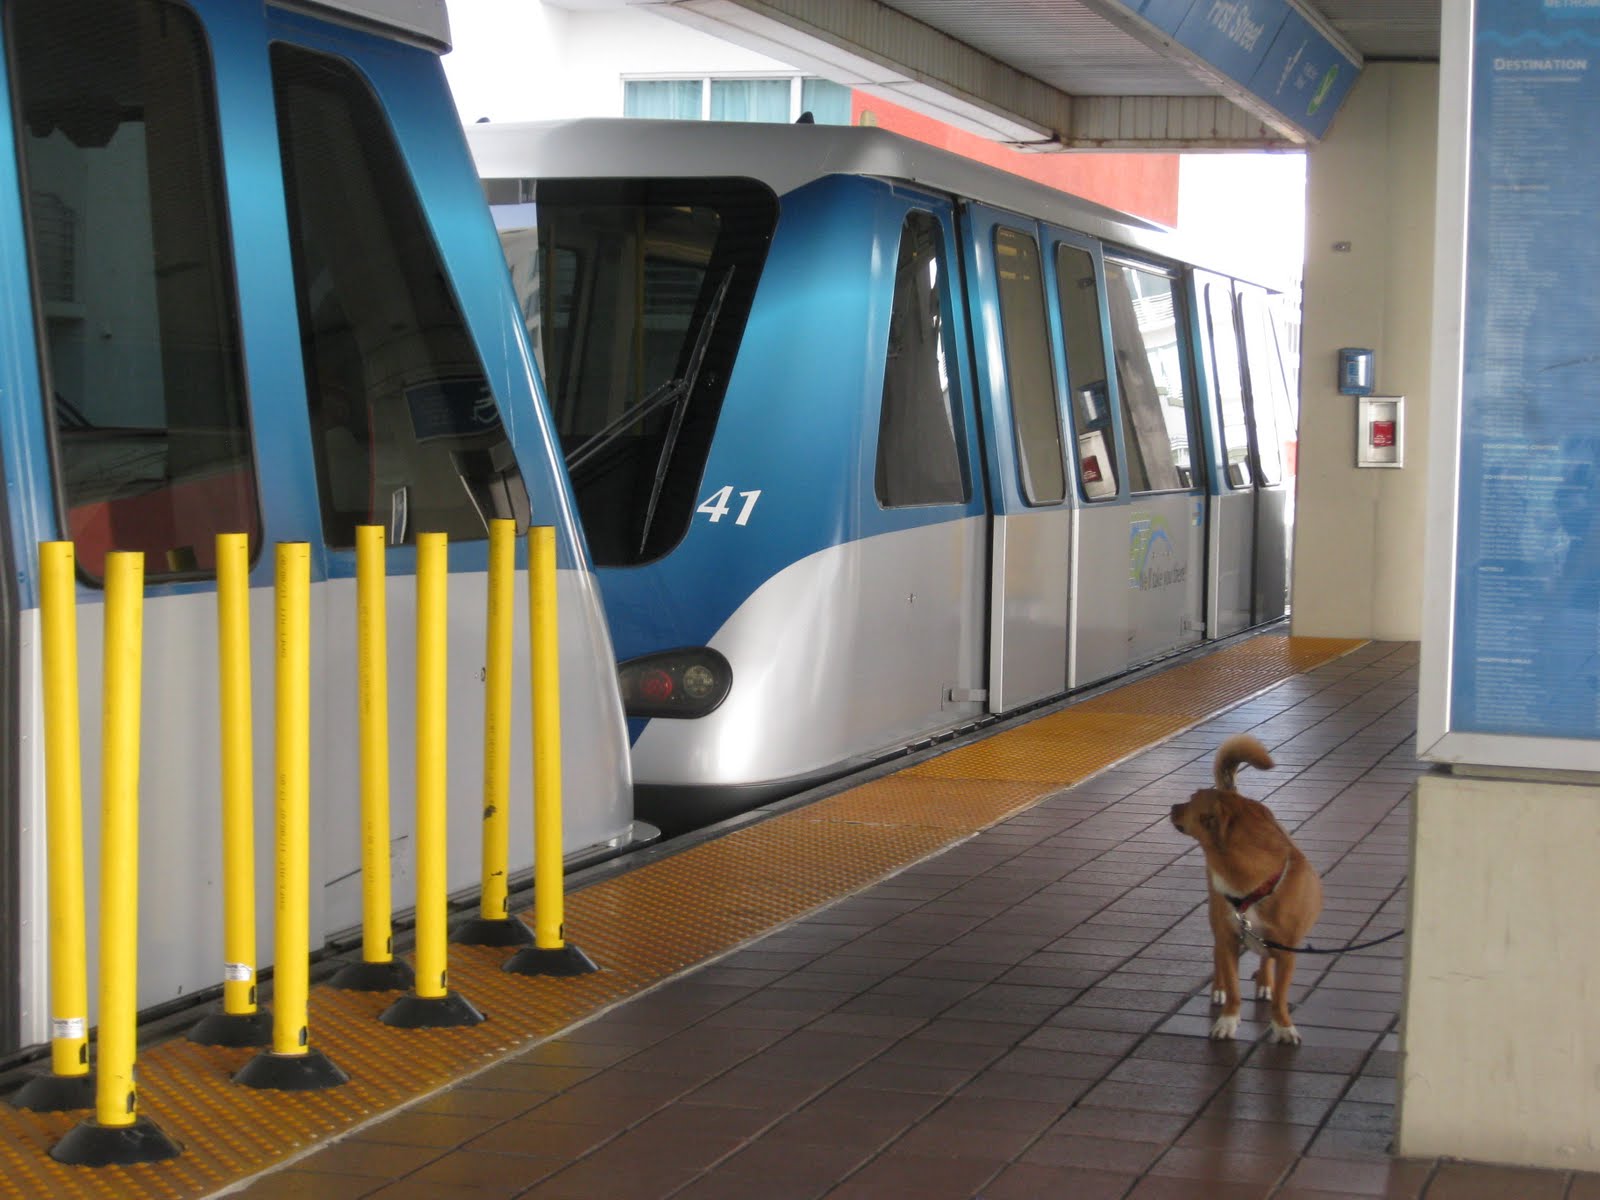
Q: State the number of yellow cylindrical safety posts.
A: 8